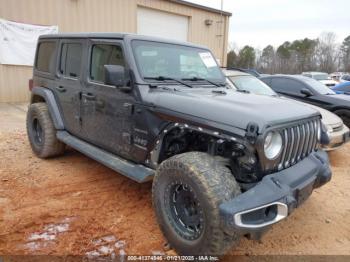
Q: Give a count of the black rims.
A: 2